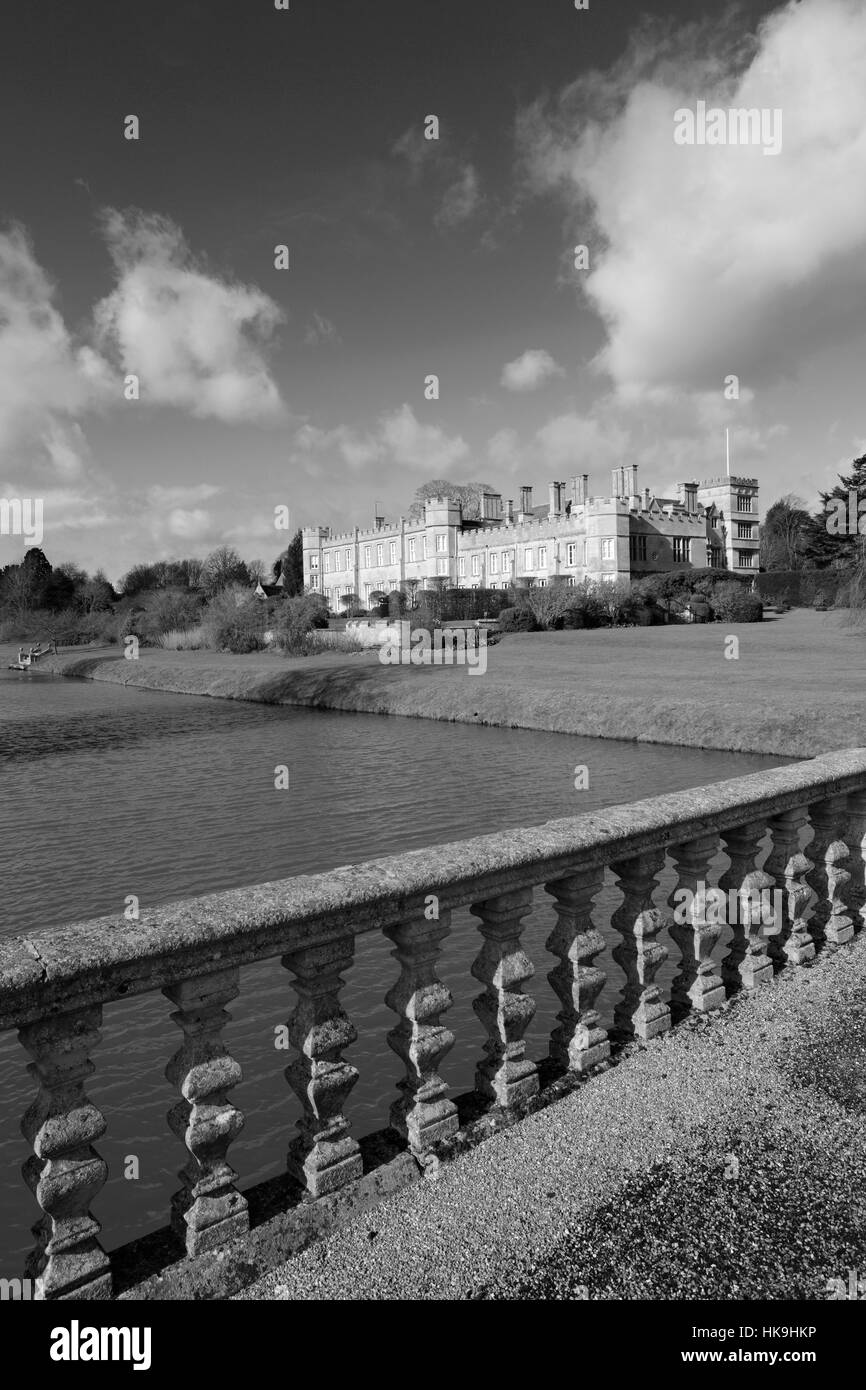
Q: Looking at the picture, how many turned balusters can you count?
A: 12